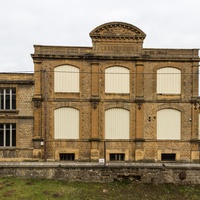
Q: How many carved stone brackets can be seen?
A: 4